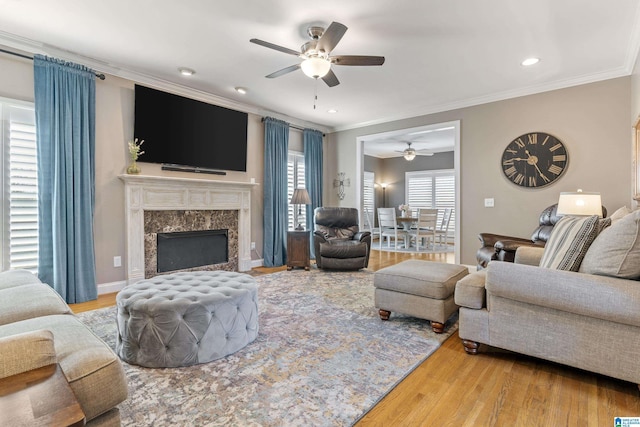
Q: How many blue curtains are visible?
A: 3